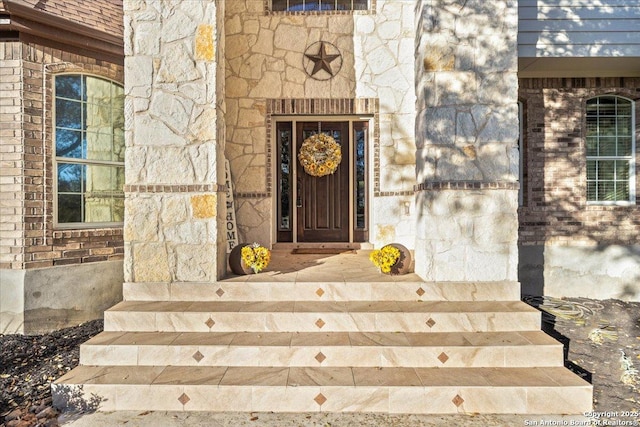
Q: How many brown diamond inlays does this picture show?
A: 12